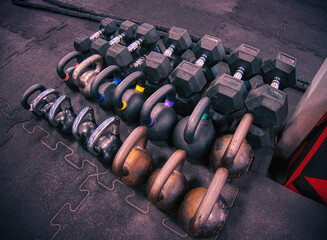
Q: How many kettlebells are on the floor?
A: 15